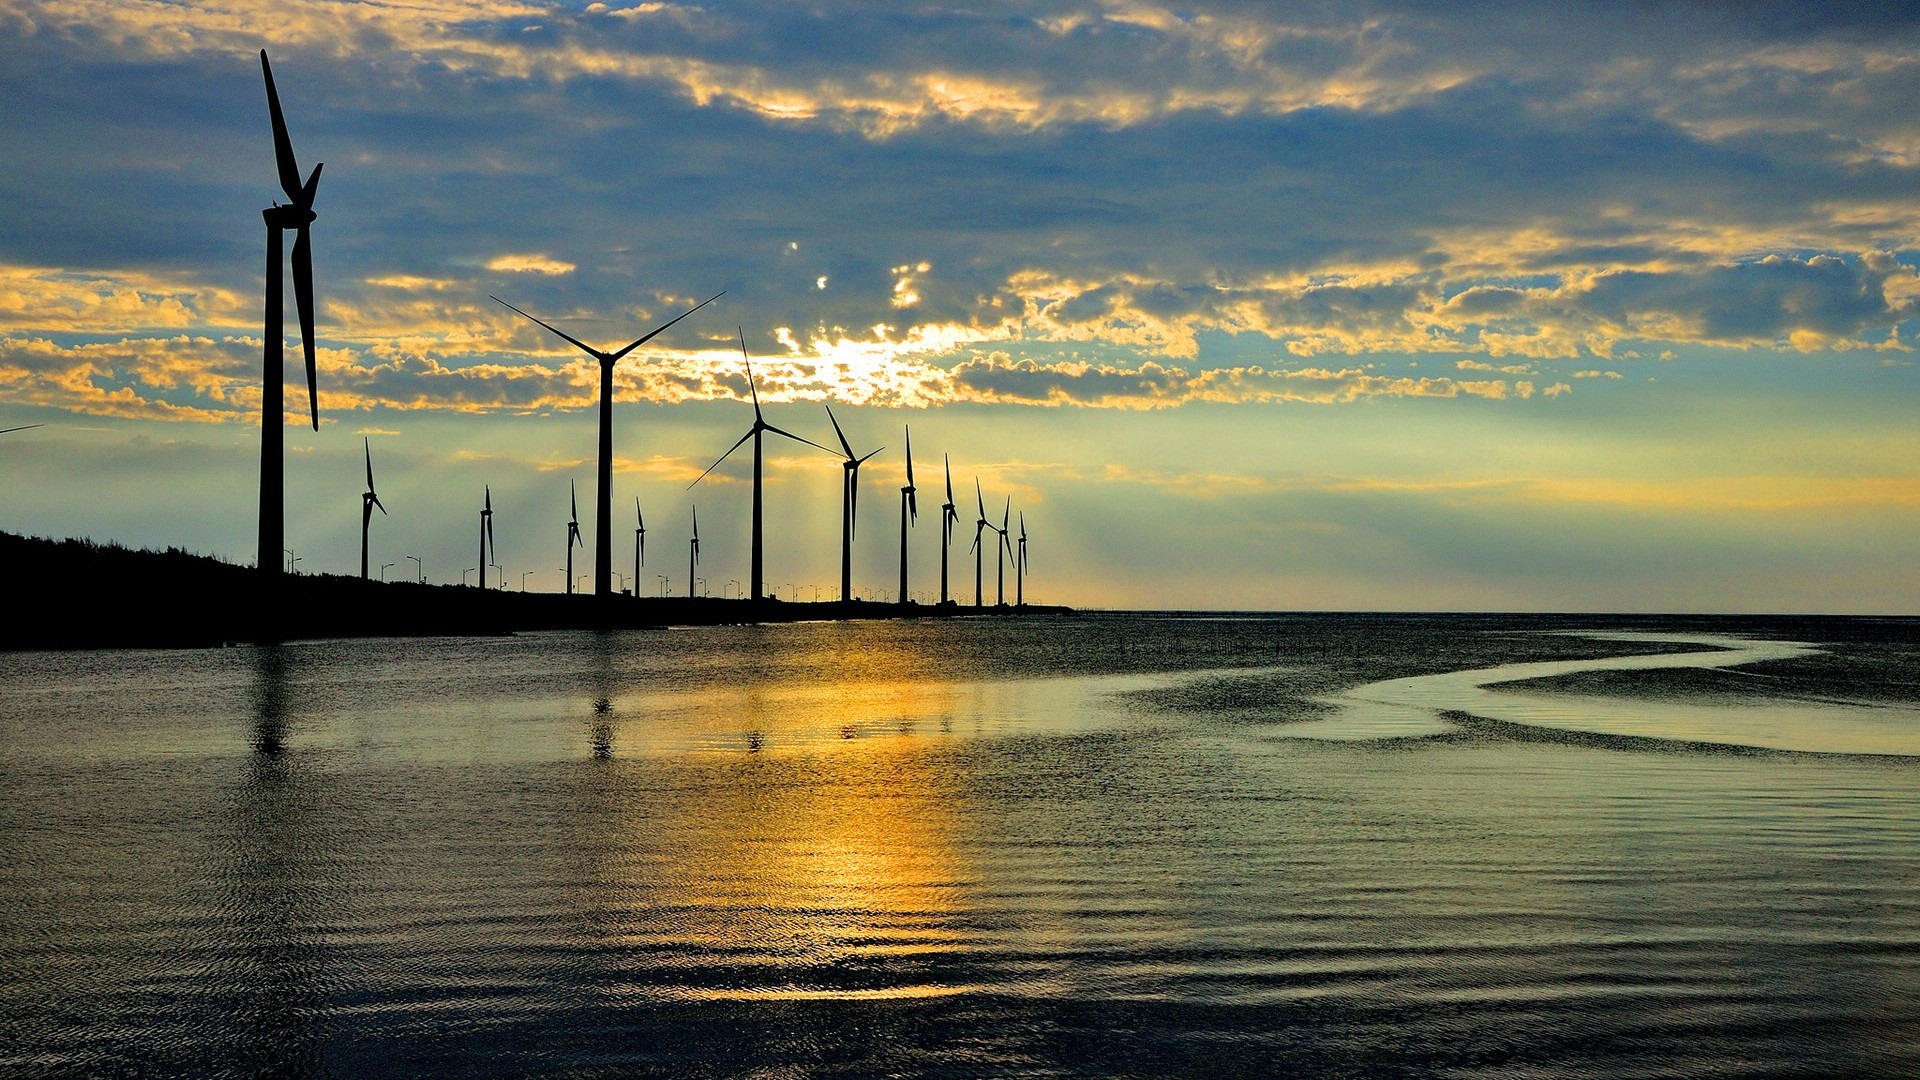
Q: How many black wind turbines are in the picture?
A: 14